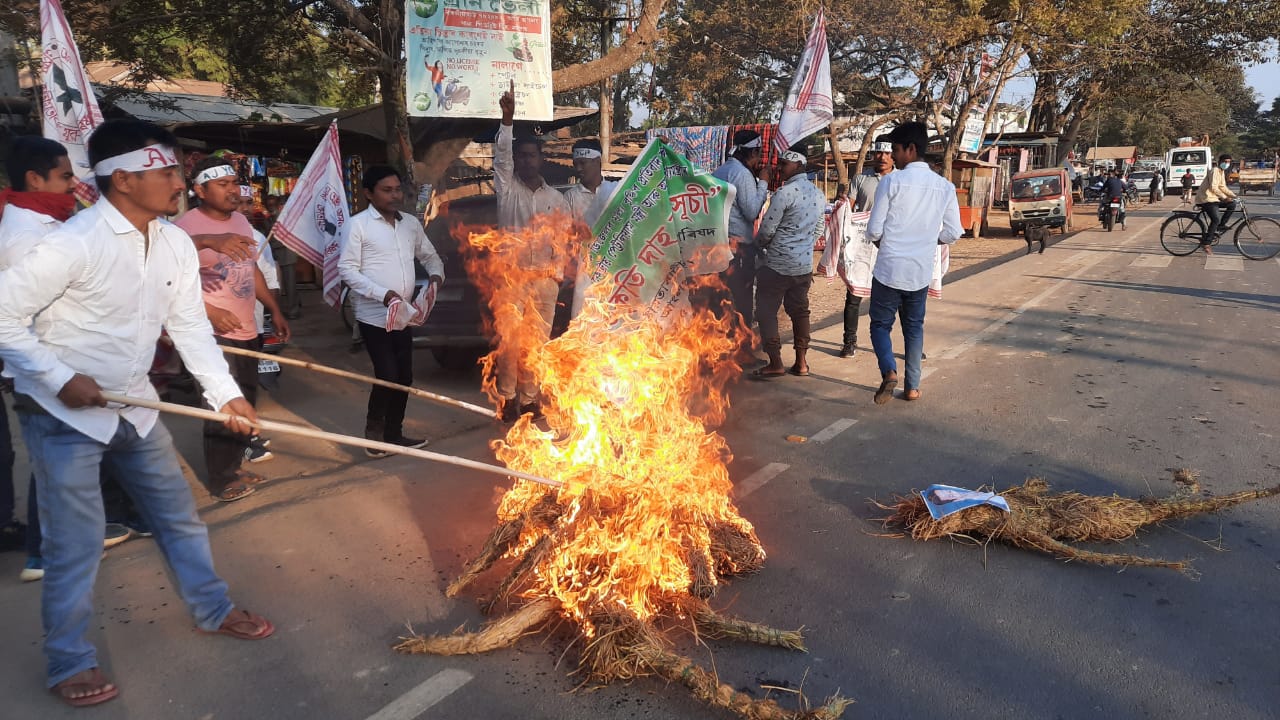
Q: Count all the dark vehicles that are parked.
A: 1